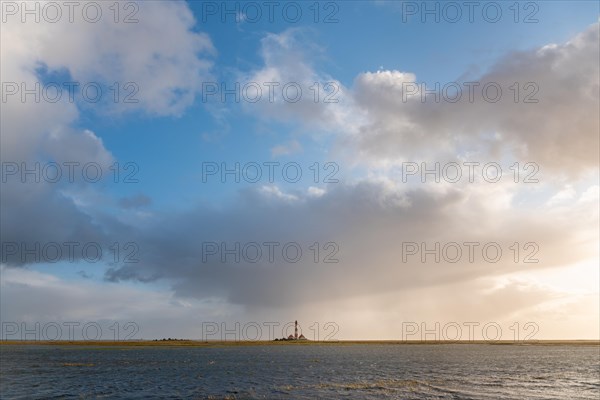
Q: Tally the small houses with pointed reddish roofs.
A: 2